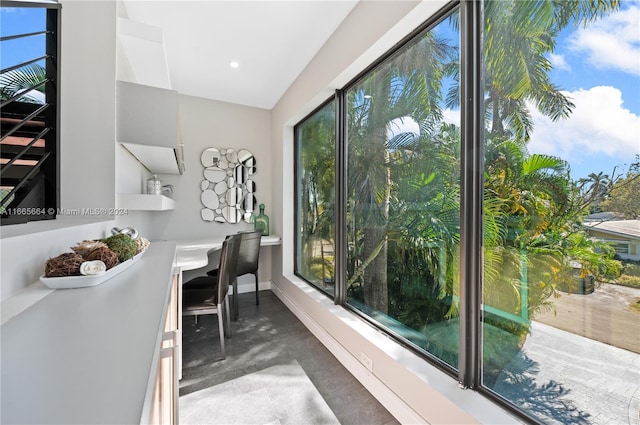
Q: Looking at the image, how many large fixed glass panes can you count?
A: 3